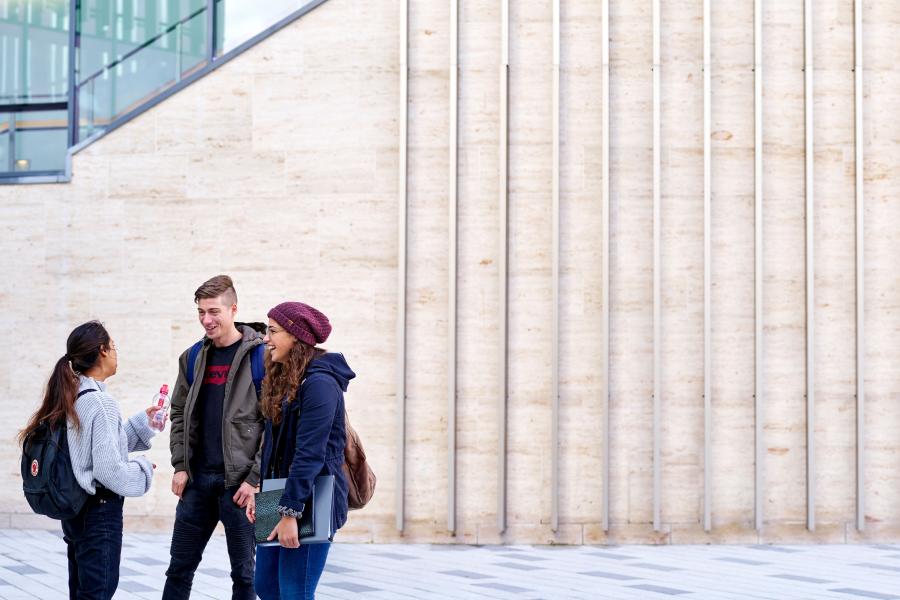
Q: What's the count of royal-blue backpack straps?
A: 2